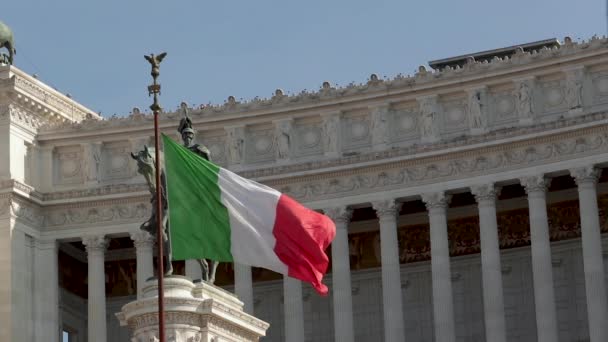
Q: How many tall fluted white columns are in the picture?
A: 11